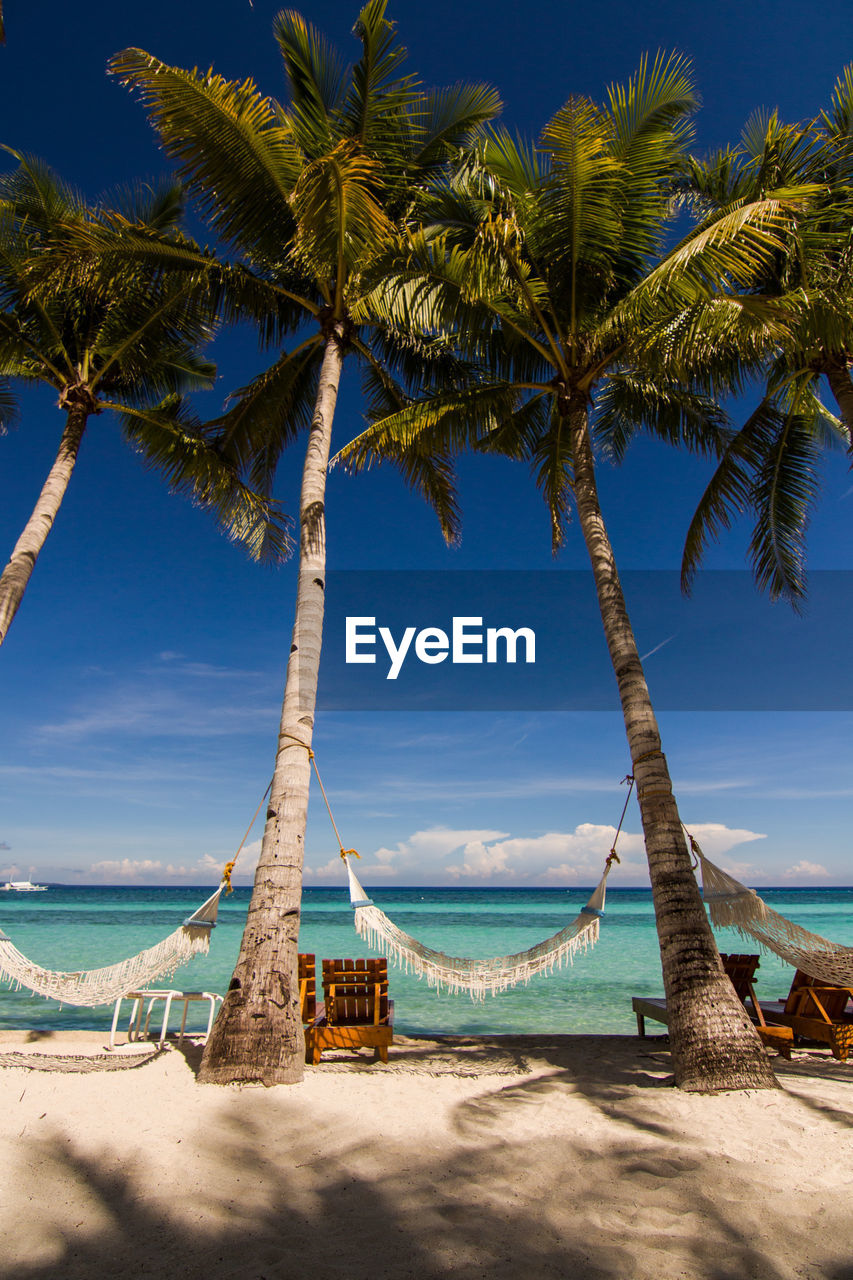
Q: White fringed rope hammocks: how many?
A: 3